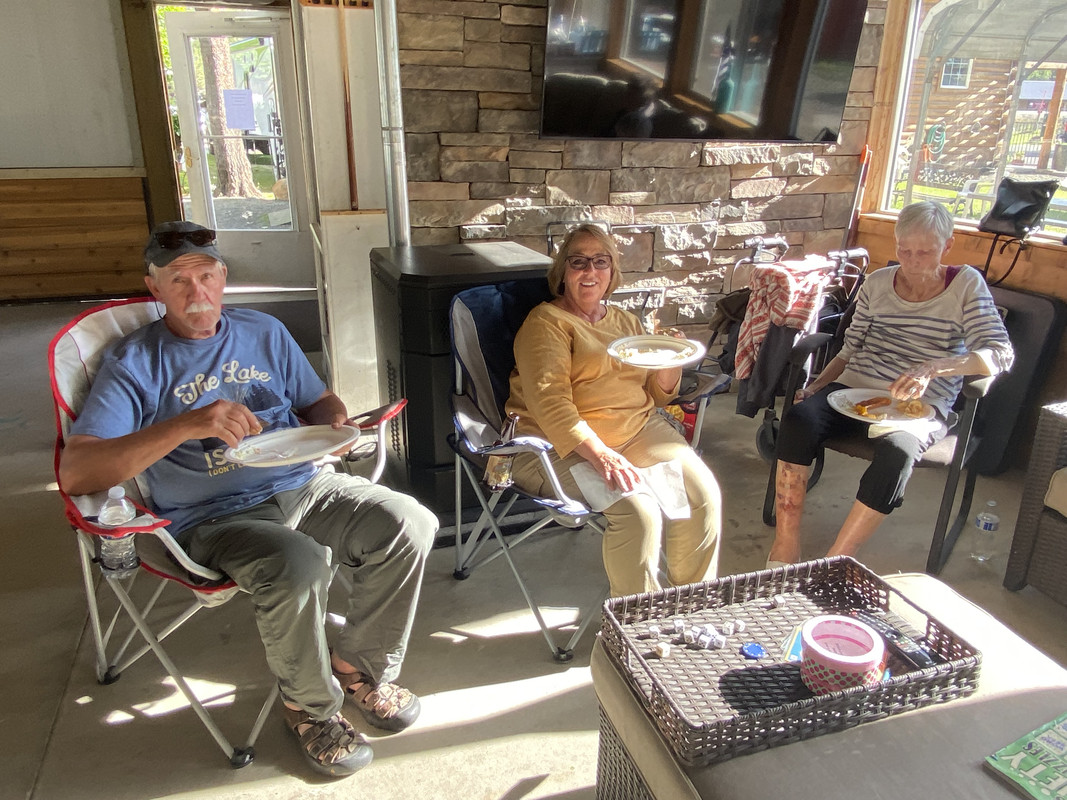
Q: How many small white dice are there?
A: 12